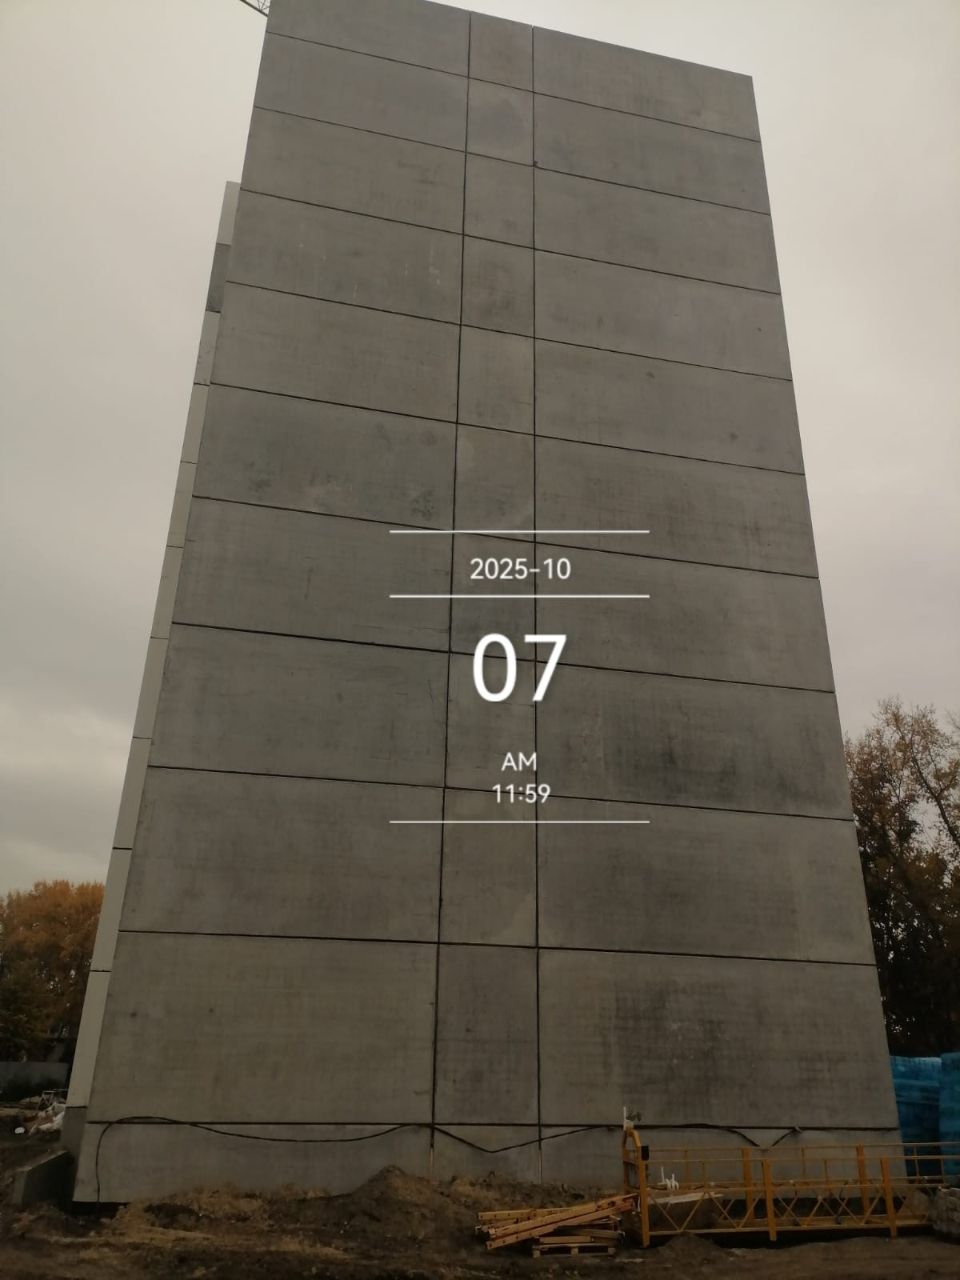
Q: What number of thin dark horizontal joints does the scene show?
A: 10